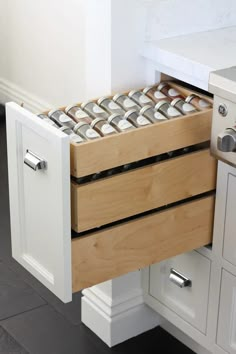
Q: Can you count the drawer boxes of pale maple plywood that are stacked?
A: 3